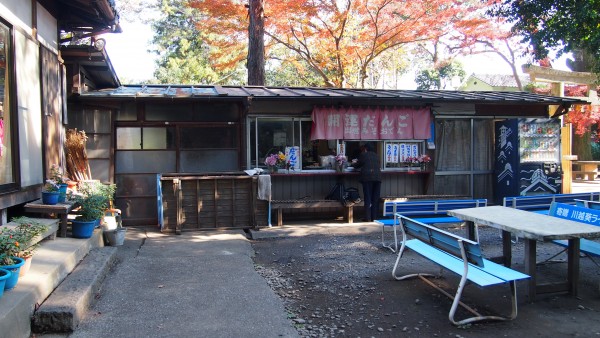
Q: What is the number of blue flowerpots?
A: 6